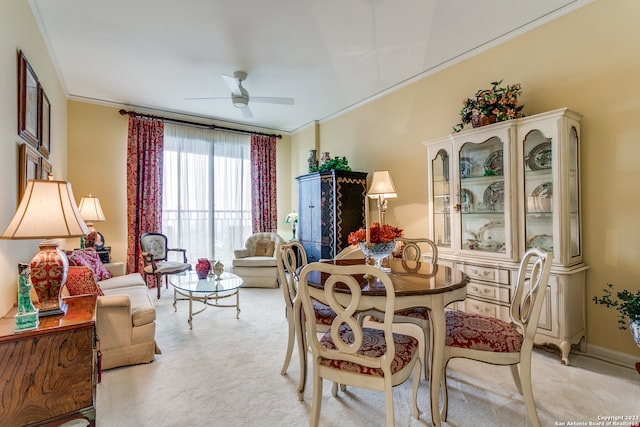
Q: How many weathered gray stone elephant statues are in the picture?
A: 0